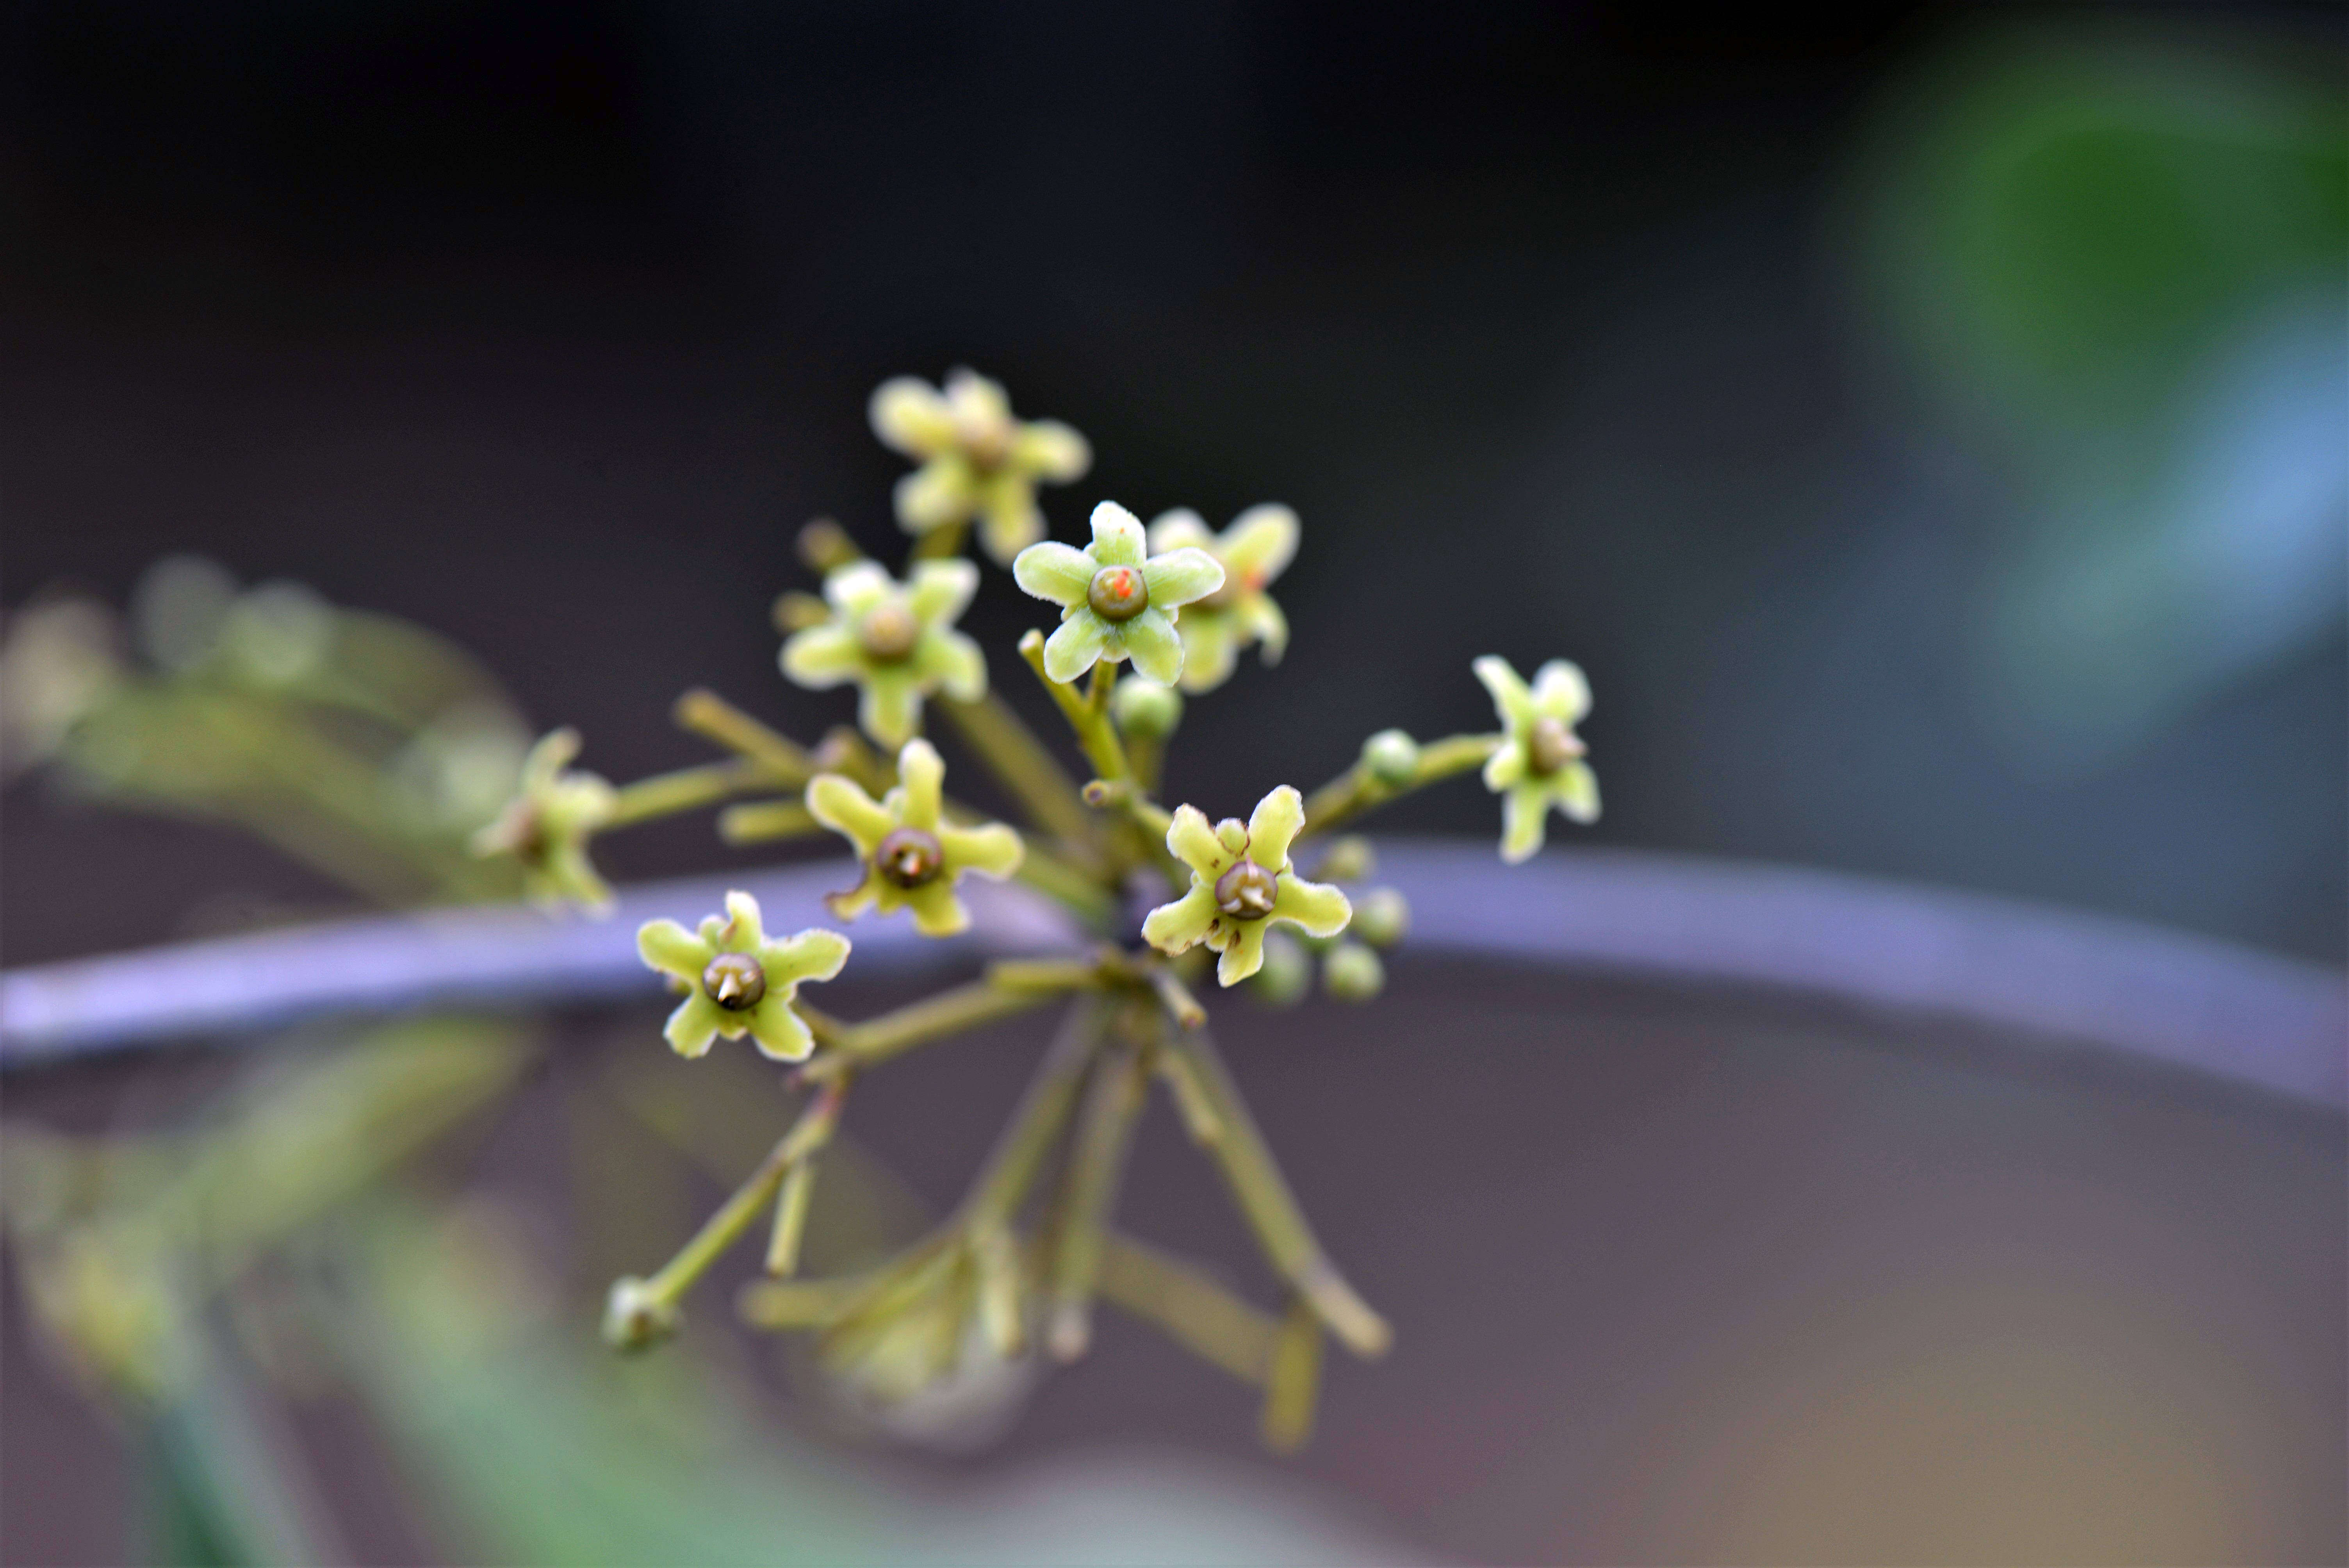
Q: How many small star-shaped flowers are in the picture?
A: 9